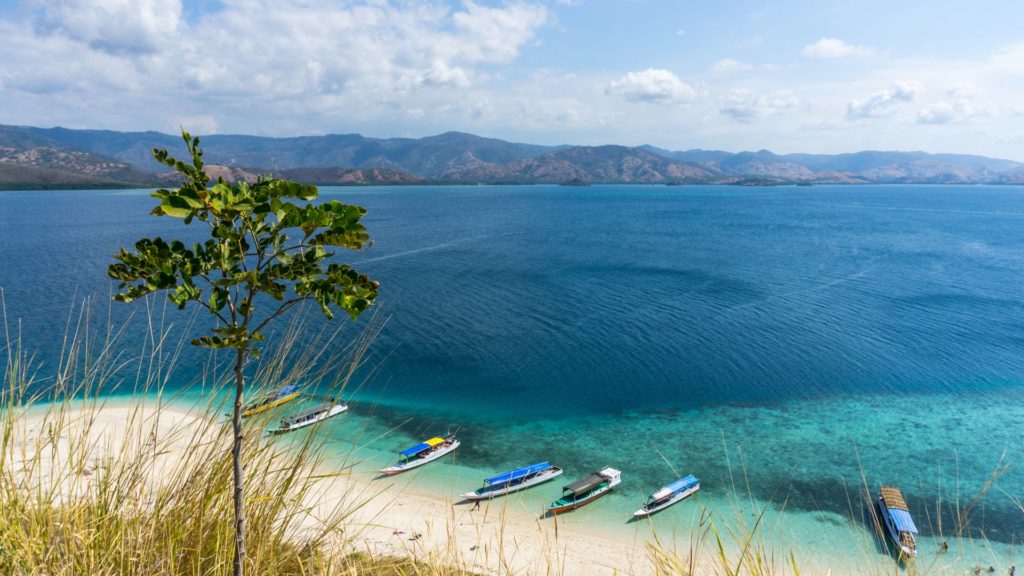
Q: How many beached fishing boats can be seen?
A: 7